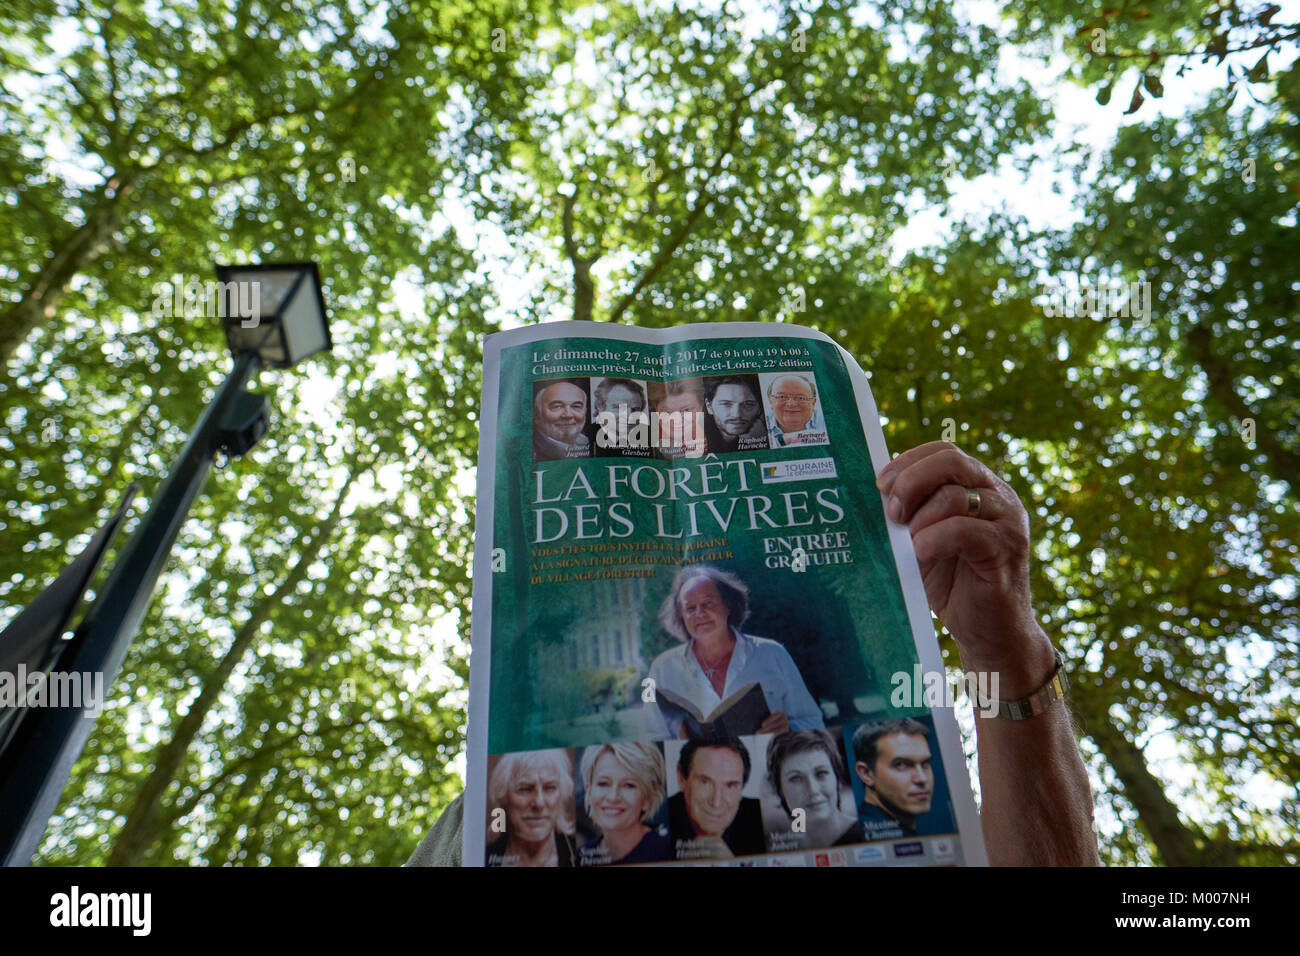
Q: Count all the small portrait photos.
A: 10